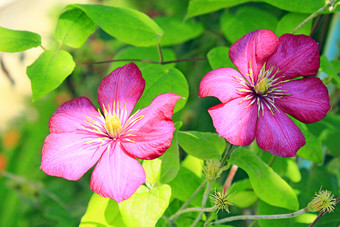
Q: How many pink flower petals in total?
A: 12